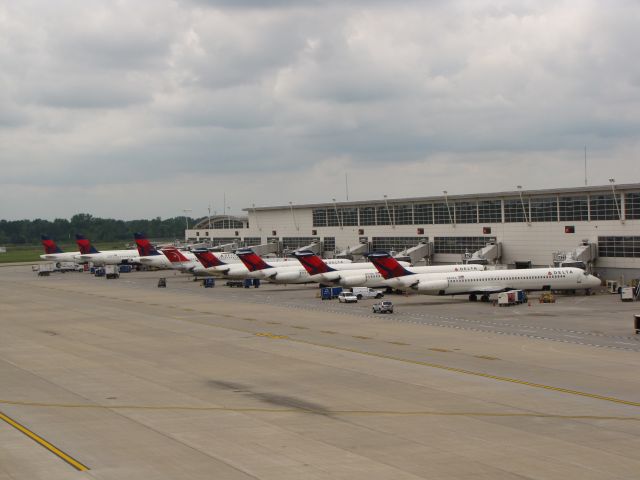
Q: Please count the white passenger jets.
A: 8